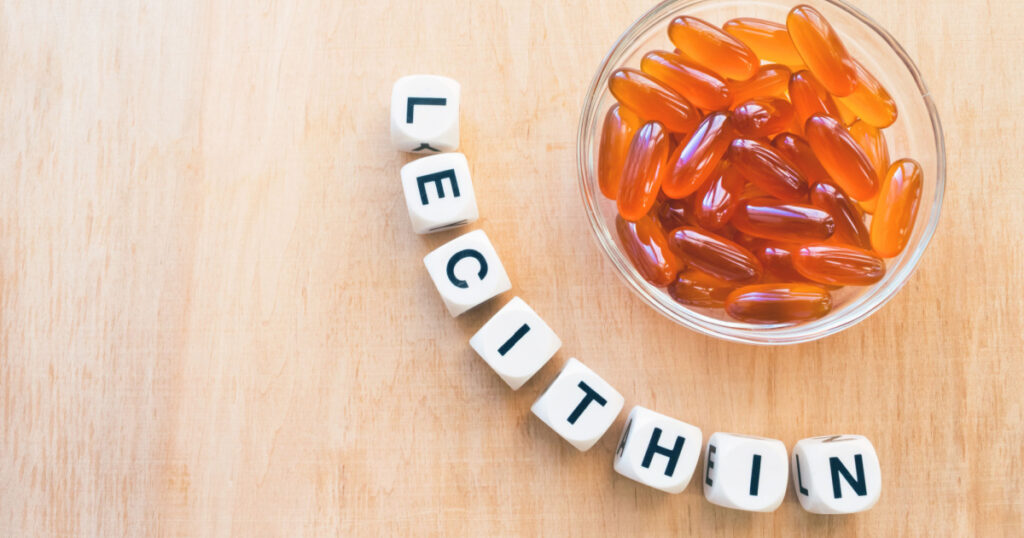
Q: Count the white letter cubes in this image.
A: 8